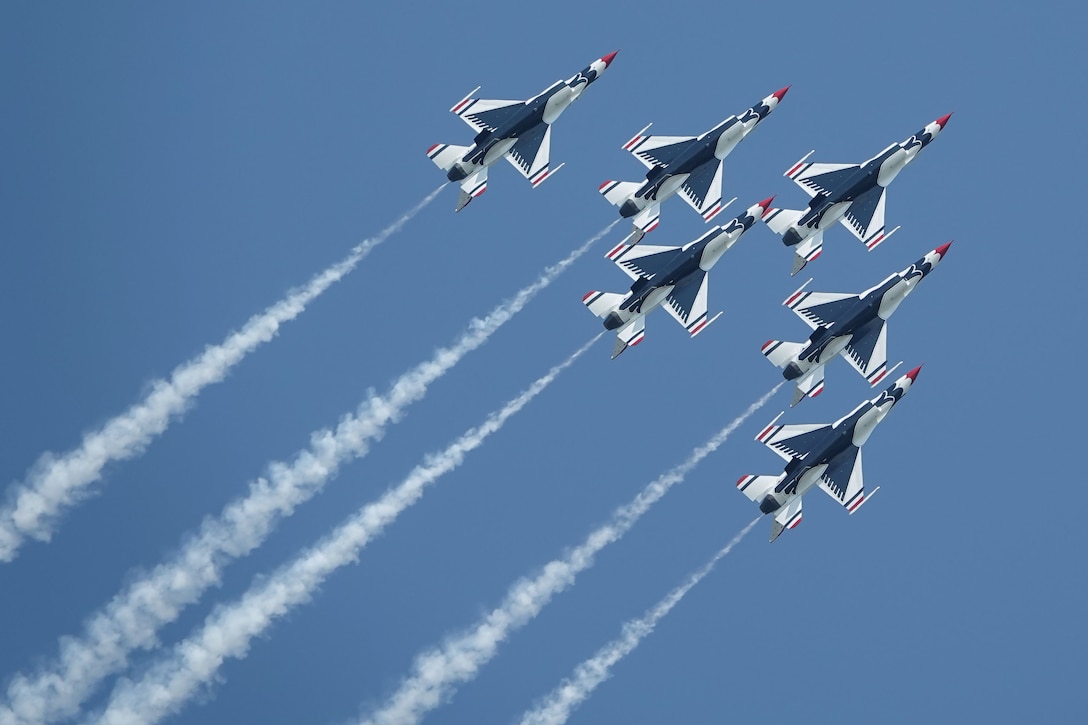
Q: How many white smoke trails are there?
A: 5